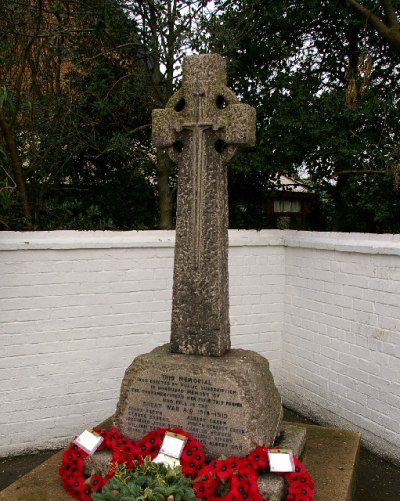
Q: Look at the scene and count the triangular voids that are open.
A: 4